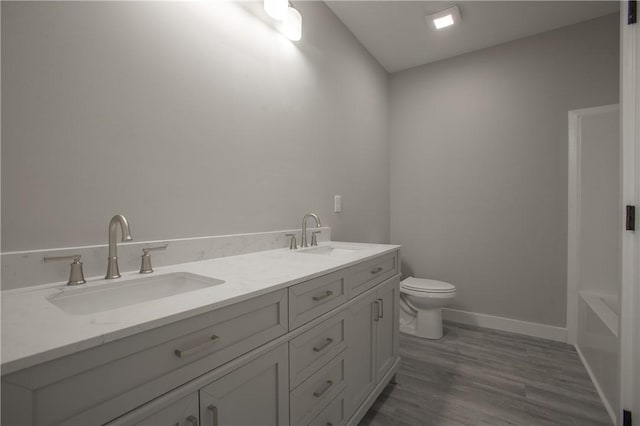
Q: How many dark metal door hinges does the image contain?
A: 3